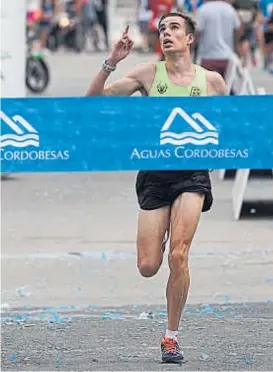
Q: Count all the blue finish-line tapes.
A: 1